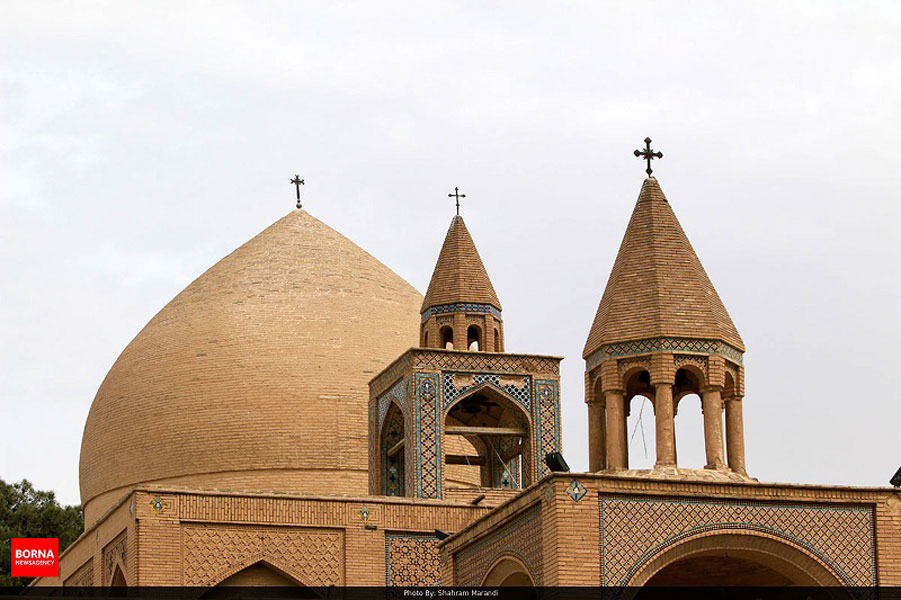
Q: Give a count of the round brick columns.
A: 5